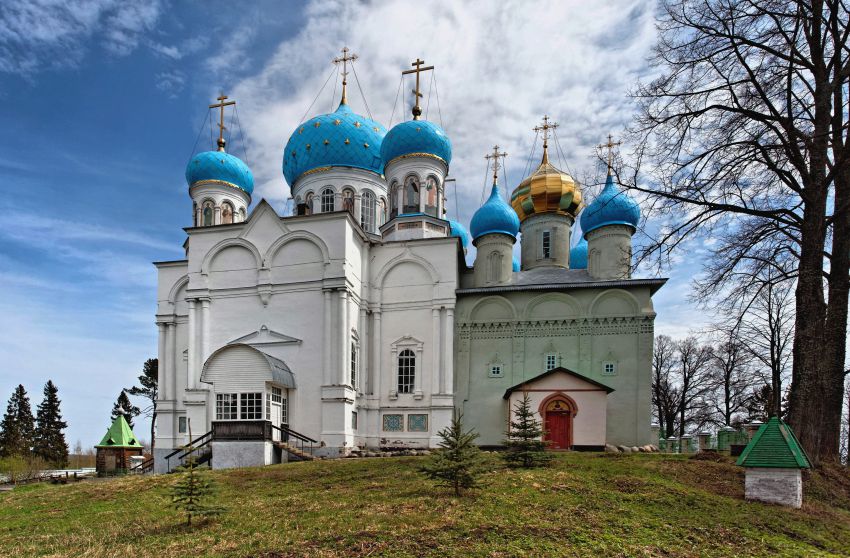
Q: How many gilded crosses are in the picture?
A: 6